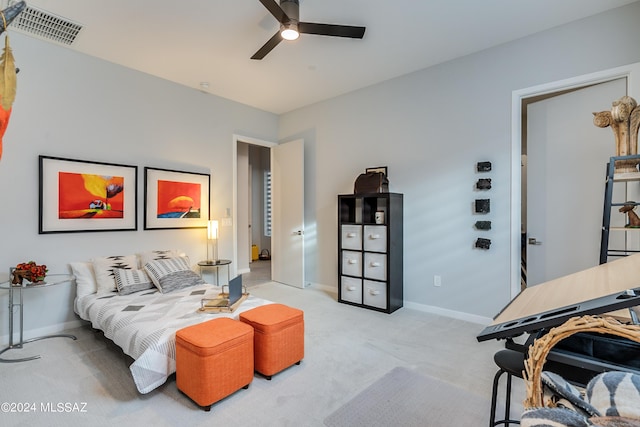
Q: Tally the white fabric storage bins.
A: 6